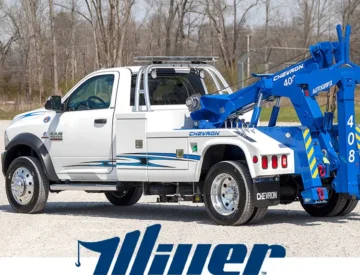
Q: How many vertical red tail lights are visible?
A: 3